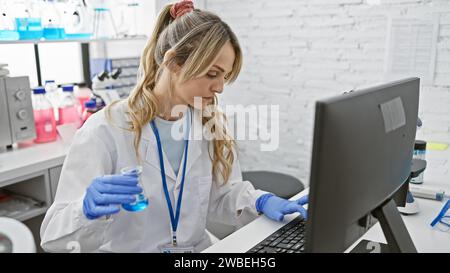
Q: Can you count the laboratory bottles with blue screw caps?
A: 4